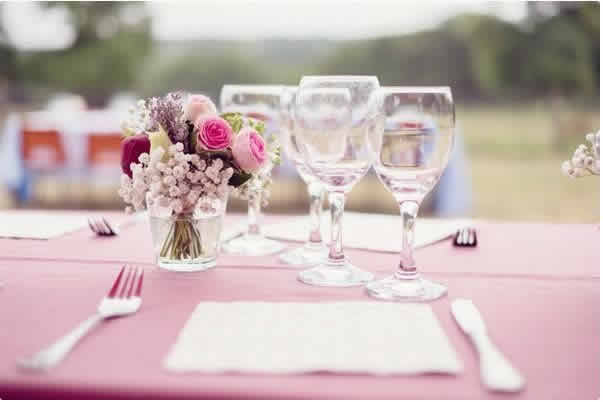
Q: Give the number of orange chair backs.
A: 2